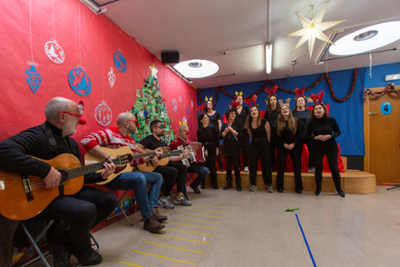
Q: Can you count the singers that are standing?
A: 9